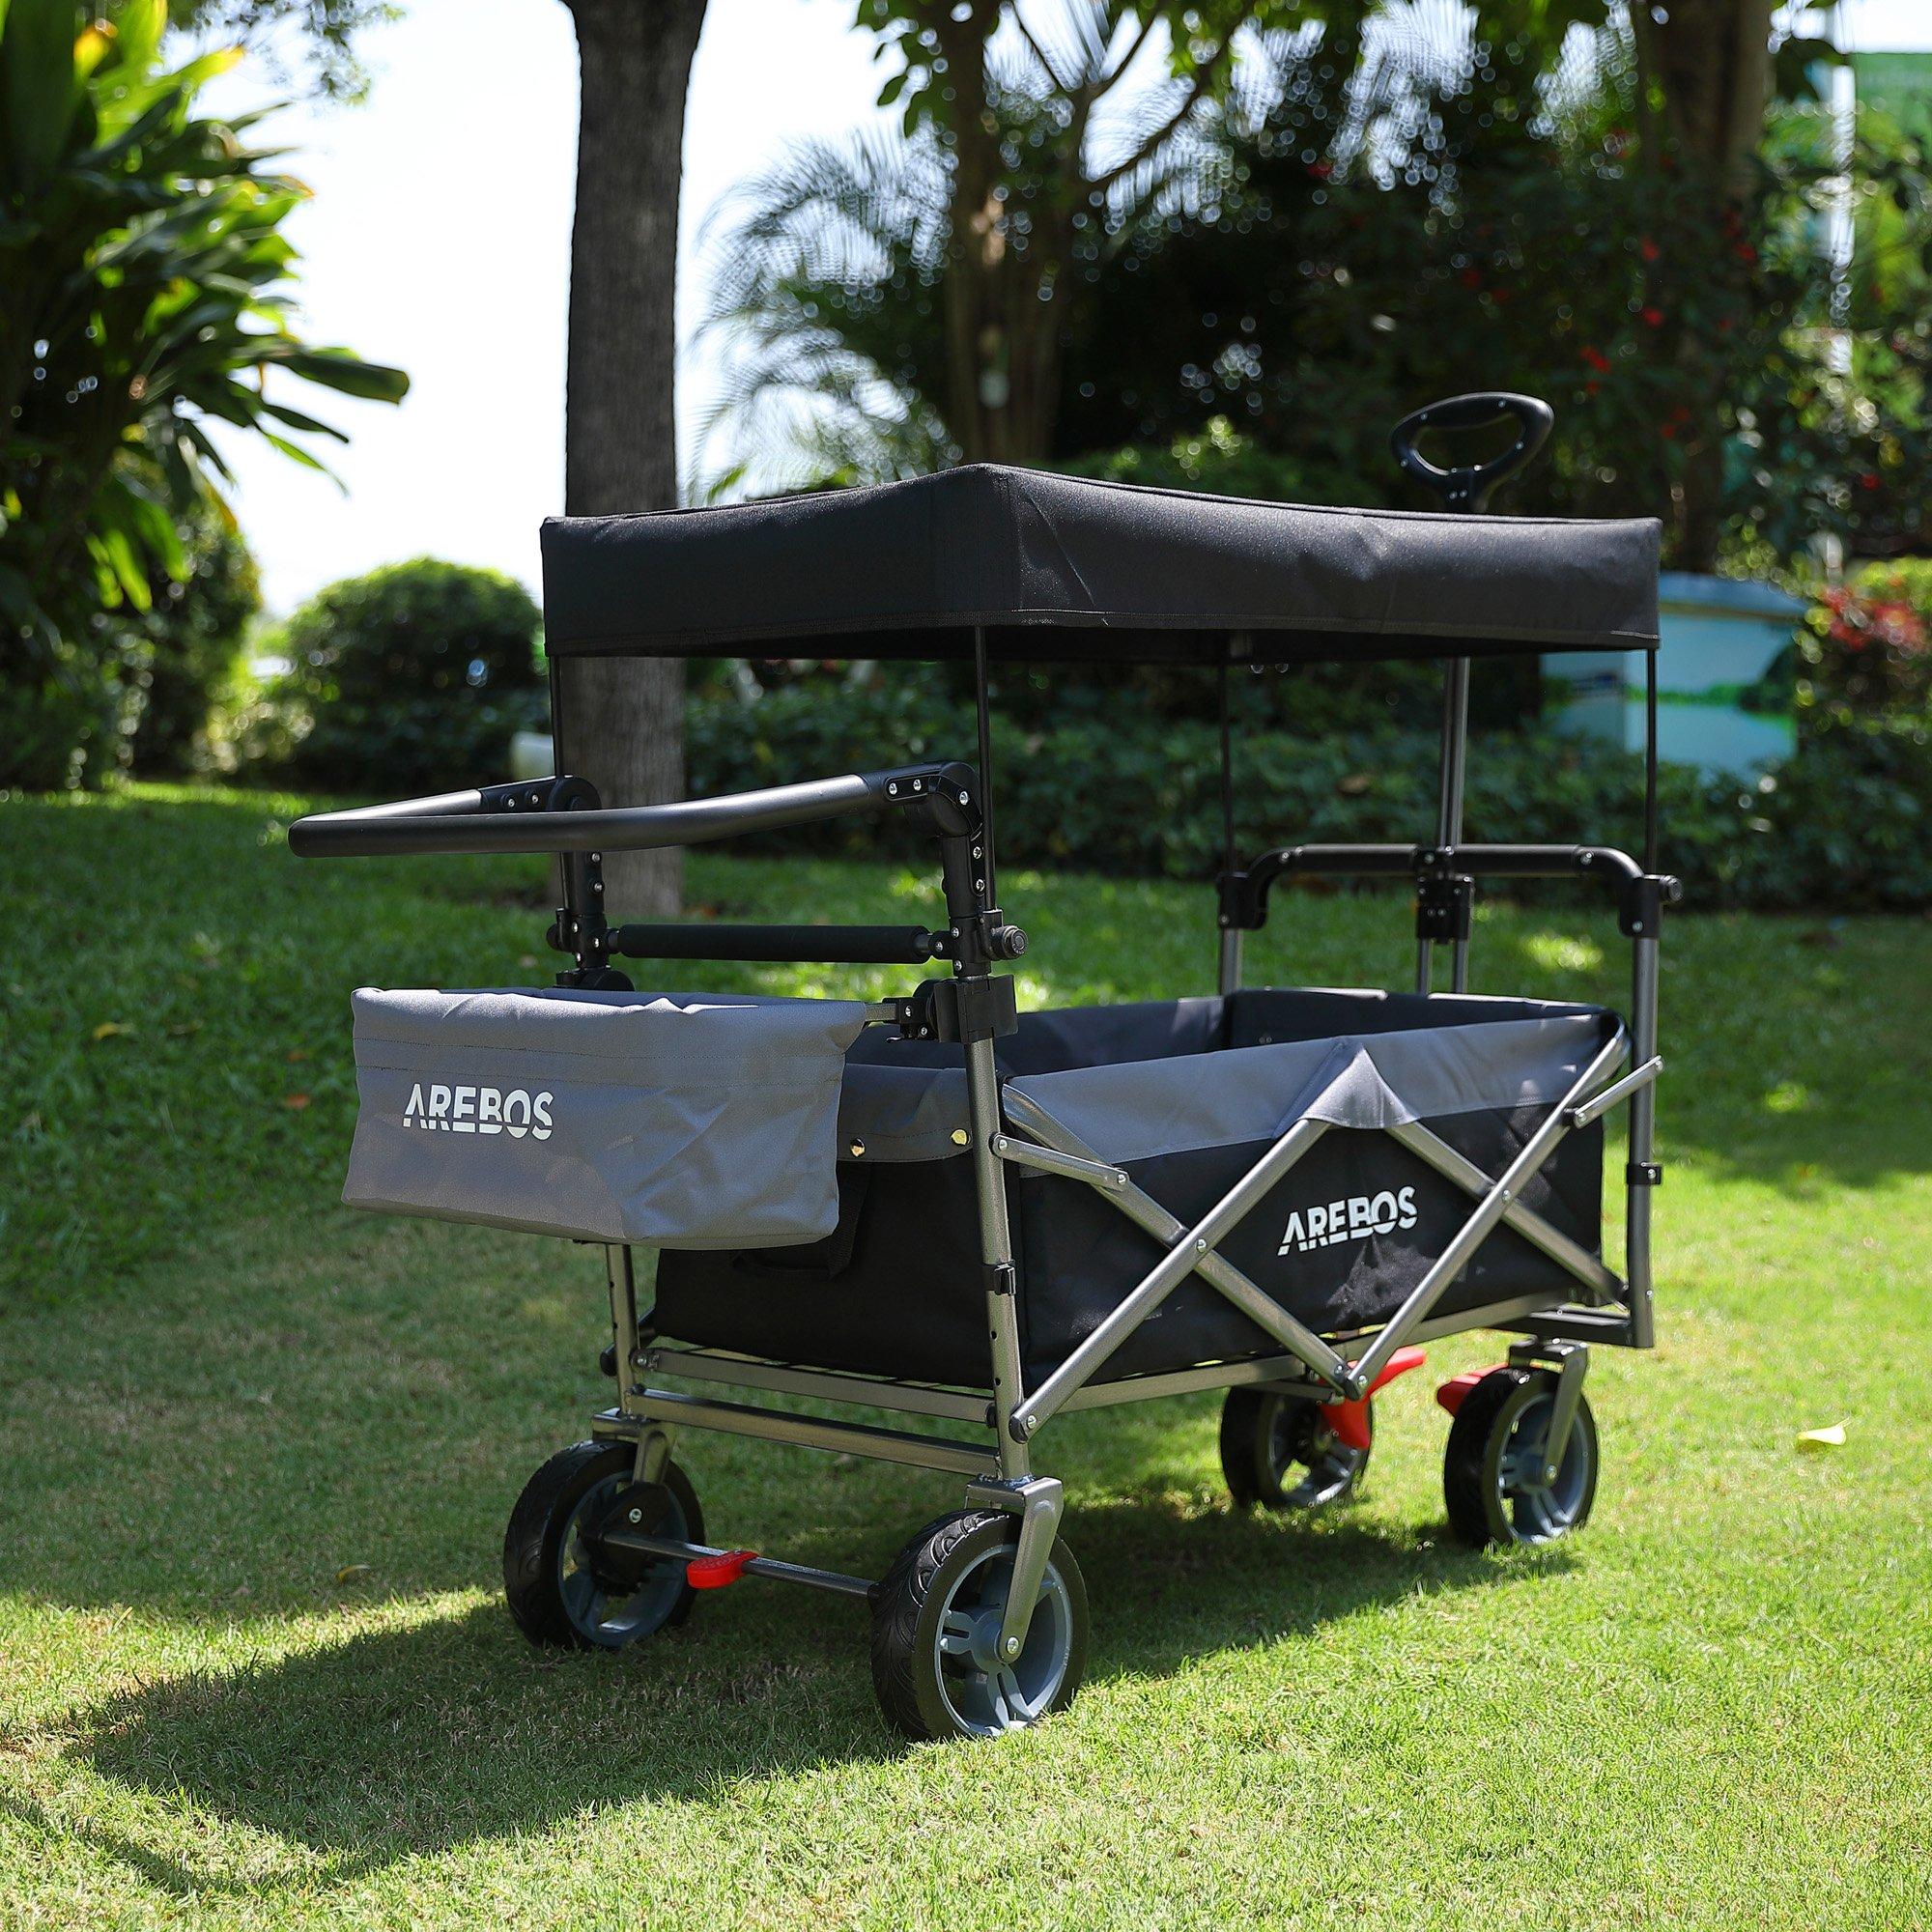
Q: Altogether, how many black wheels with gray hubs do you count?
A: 4